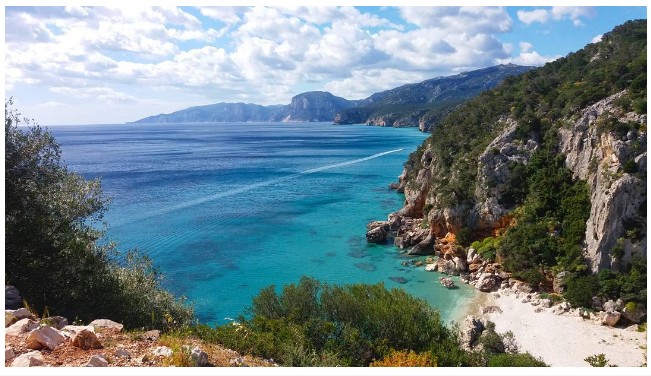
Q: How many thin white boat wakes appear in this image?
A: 1